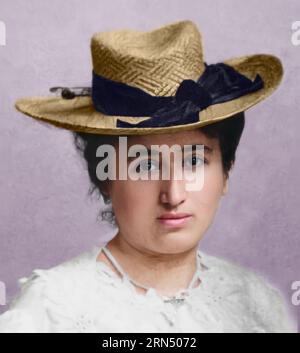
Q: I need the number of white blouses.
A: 1